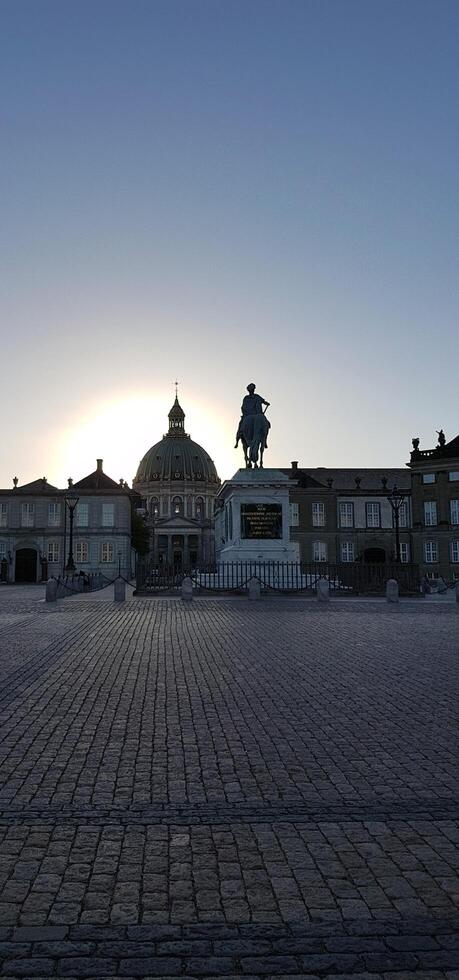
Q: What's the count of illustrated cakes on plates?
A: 0